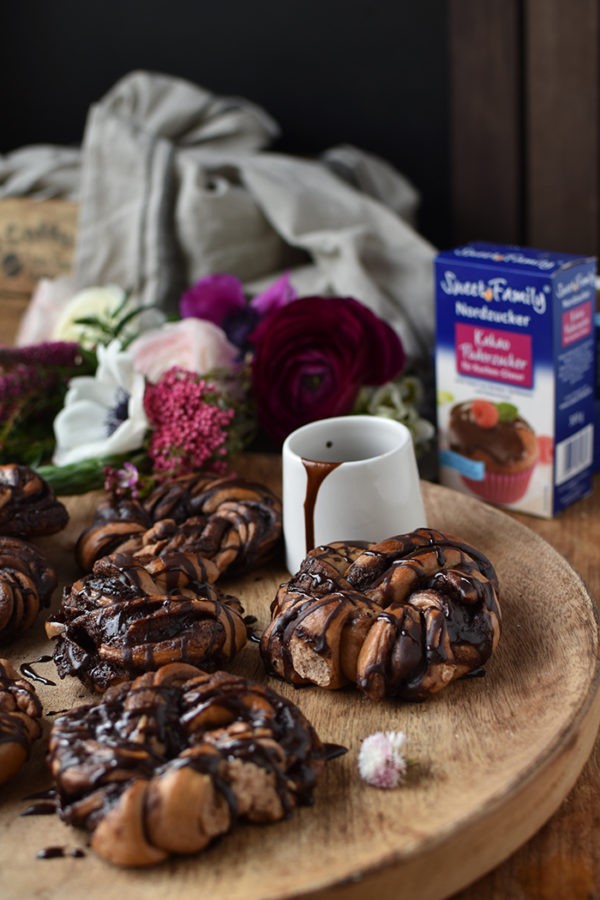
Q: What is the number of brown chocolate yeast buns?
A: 7